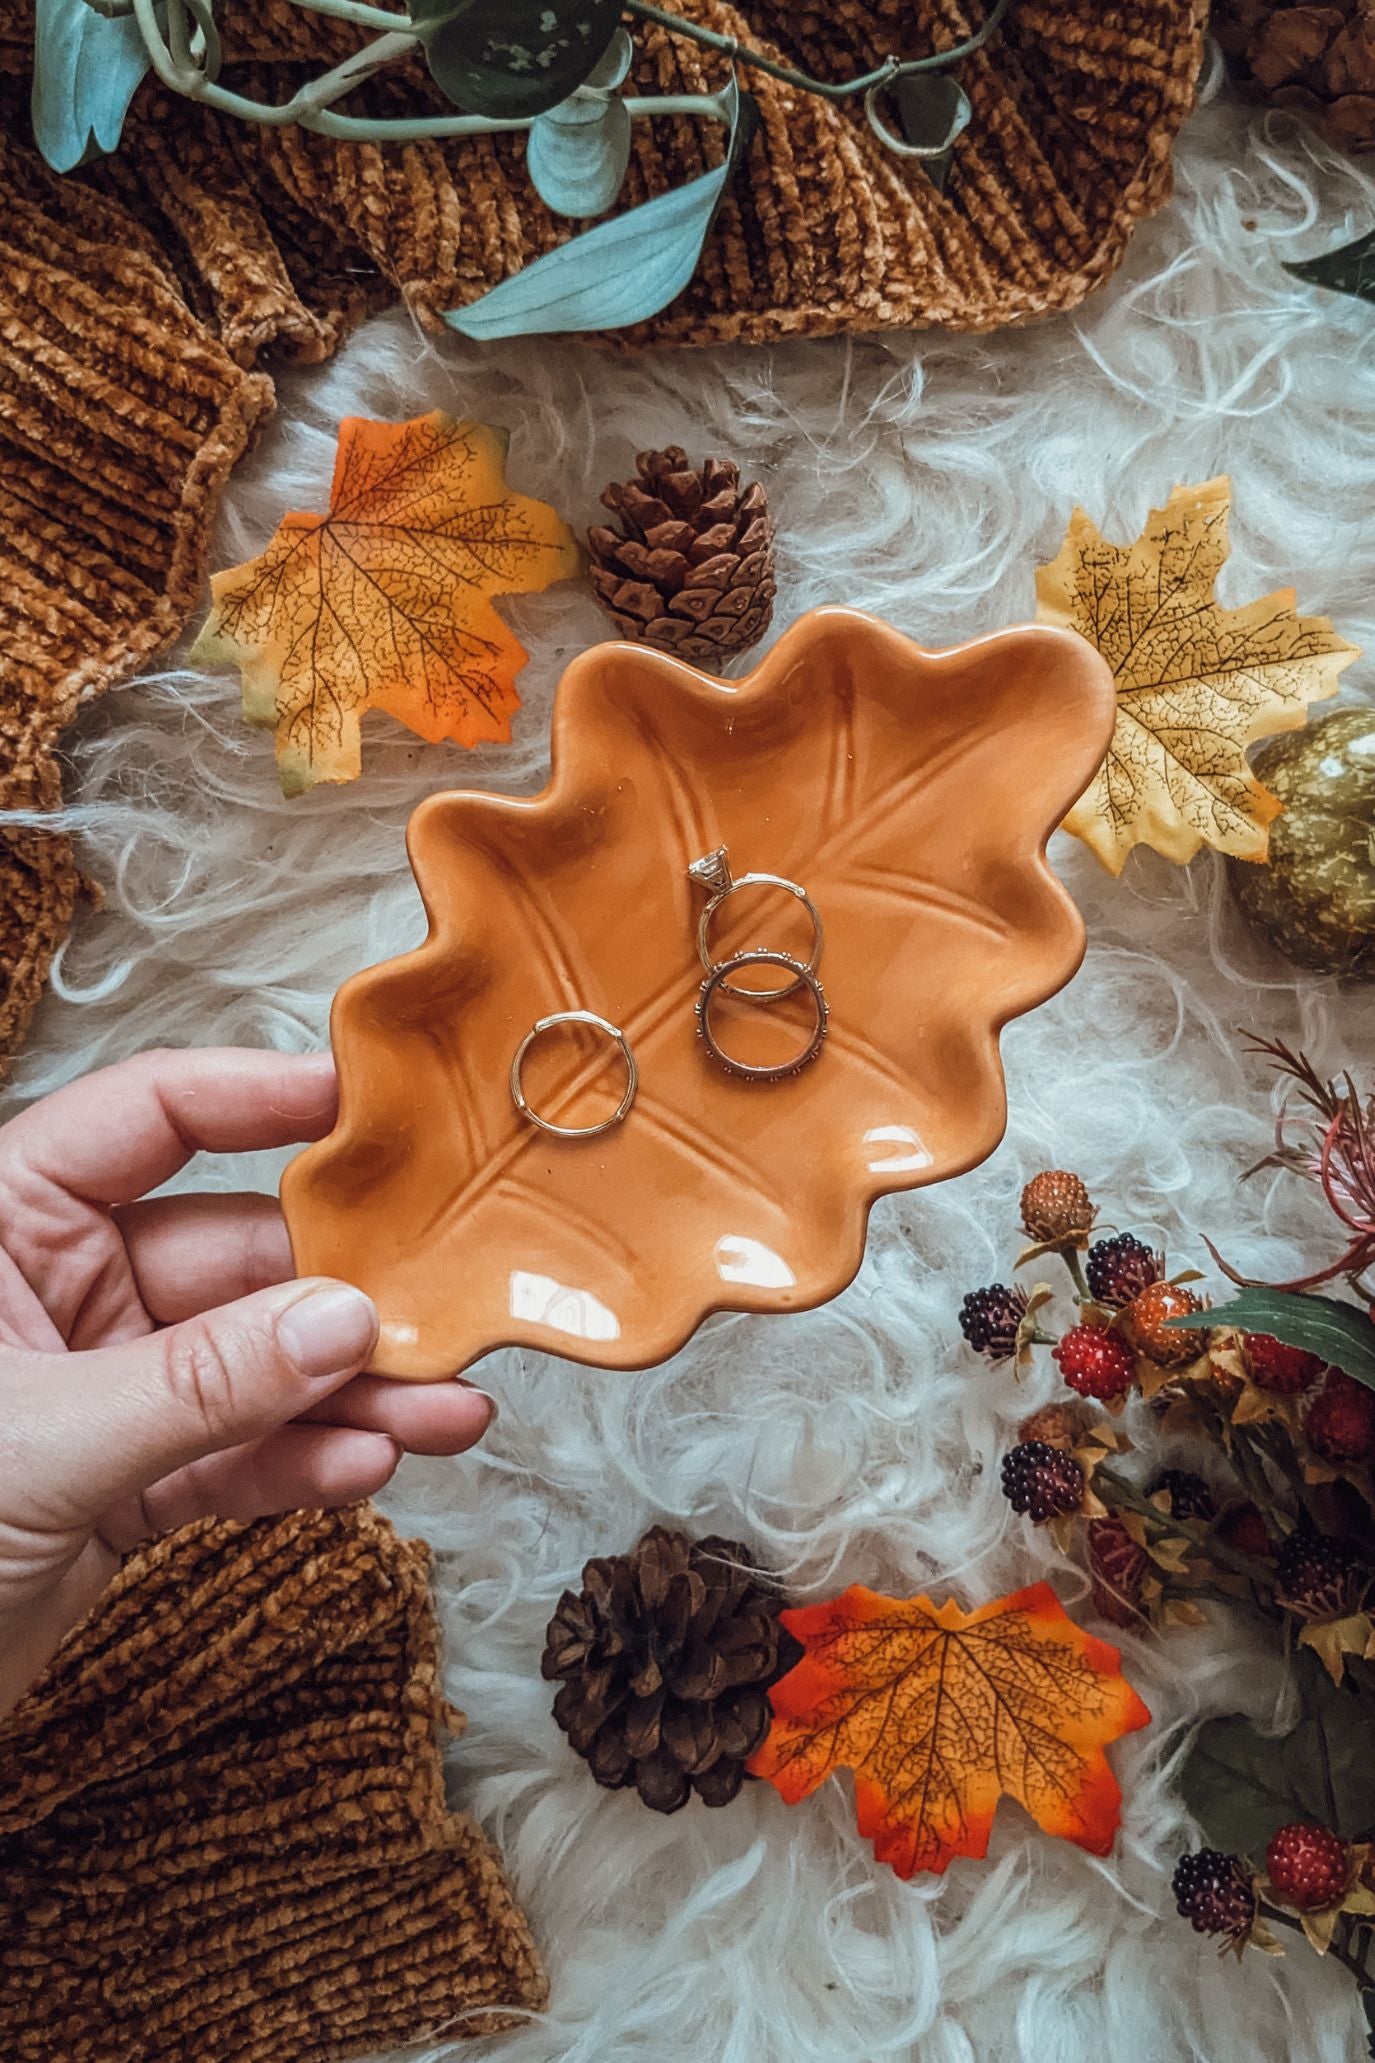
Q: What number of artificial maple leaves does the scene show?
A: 3